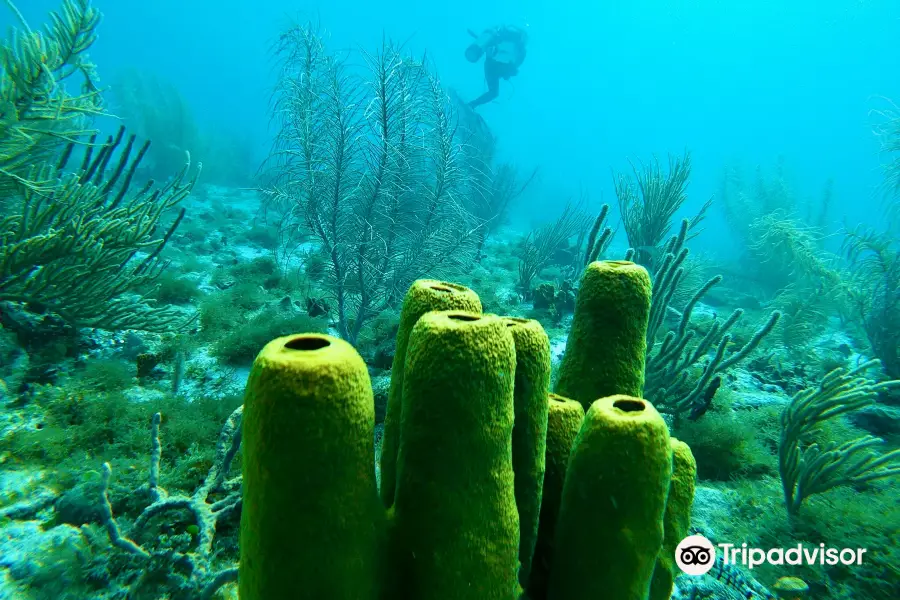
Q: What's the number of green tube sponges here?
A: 8